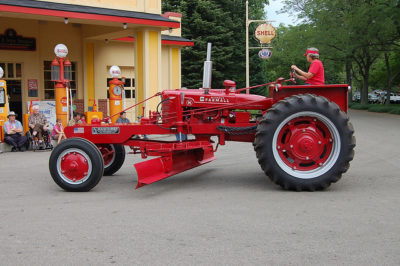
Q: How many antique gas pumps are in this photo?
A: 3